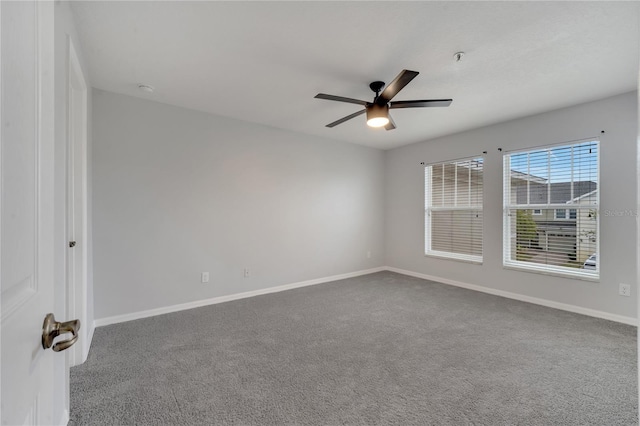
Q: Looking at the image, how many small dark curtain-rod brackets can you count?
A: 4